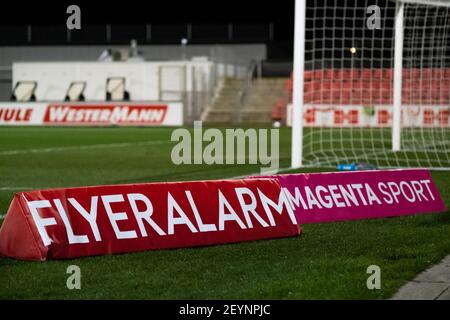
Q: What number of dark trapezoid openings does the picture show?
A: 3